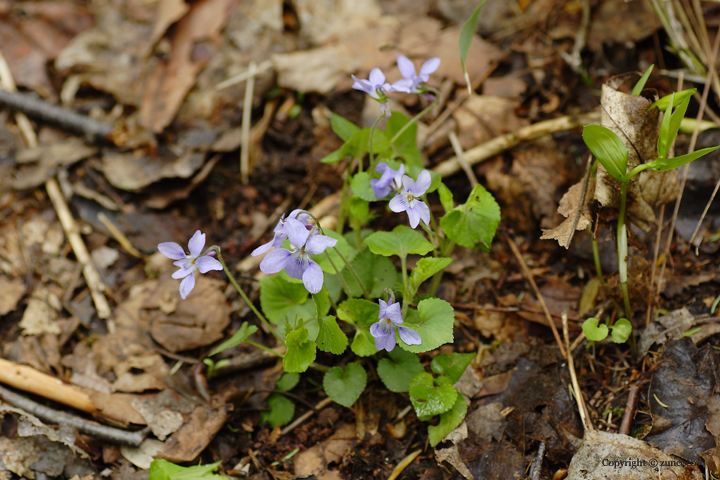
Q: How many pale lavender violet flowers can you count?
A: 8